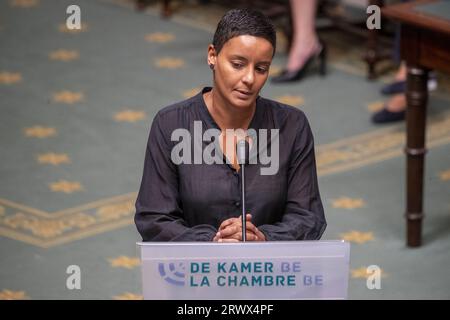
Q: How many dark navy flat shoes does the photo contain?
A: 2